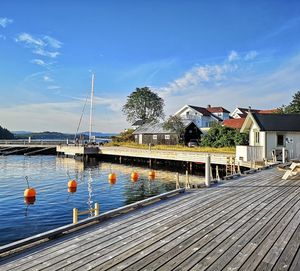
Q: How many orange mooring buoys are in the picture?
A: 5